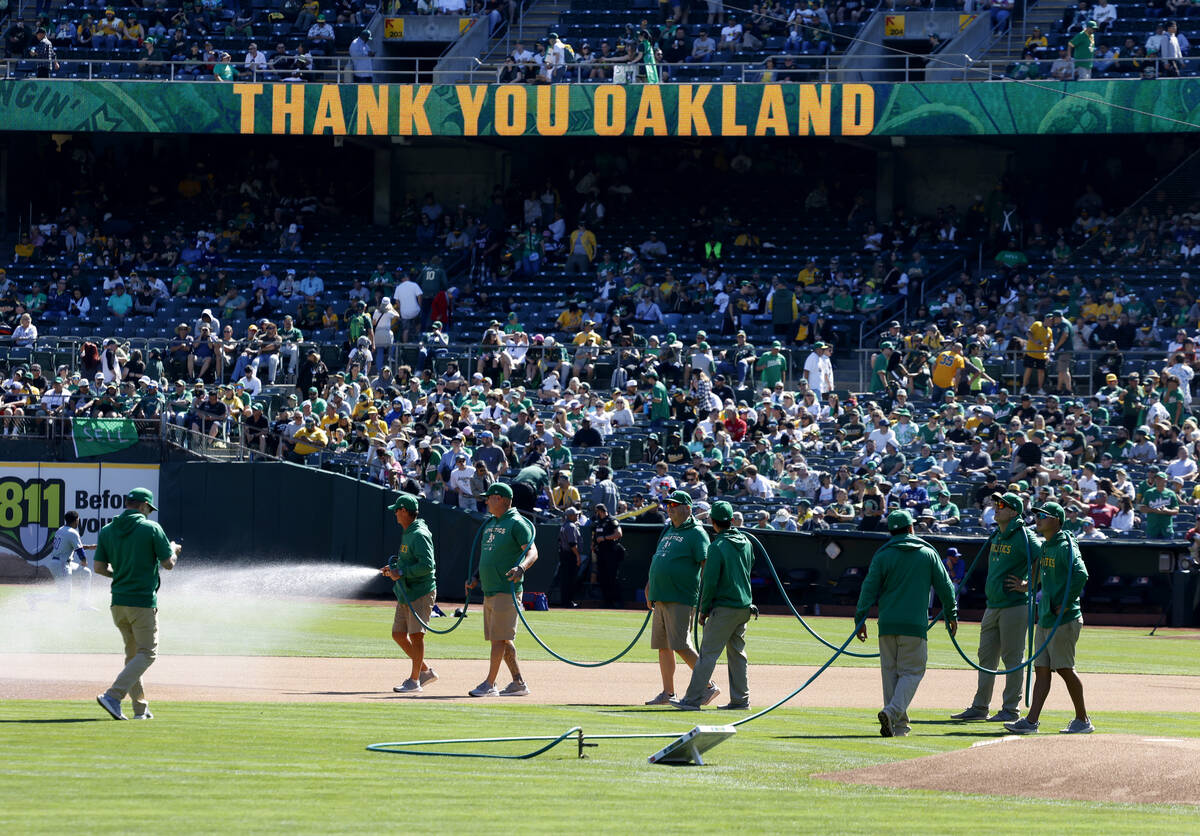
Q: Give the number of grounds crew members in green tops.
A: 8